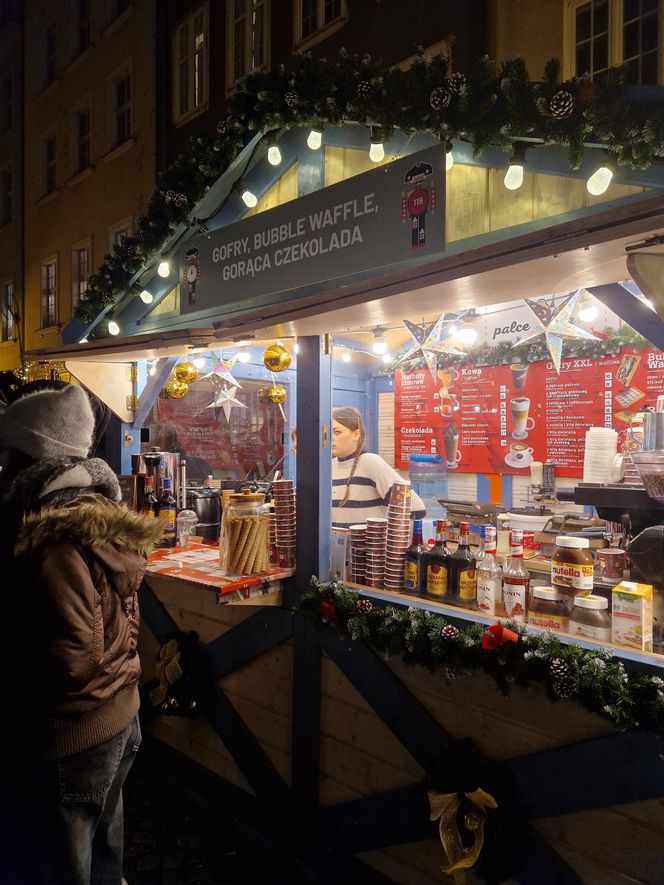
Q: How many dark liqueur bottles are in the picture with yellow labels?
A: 5